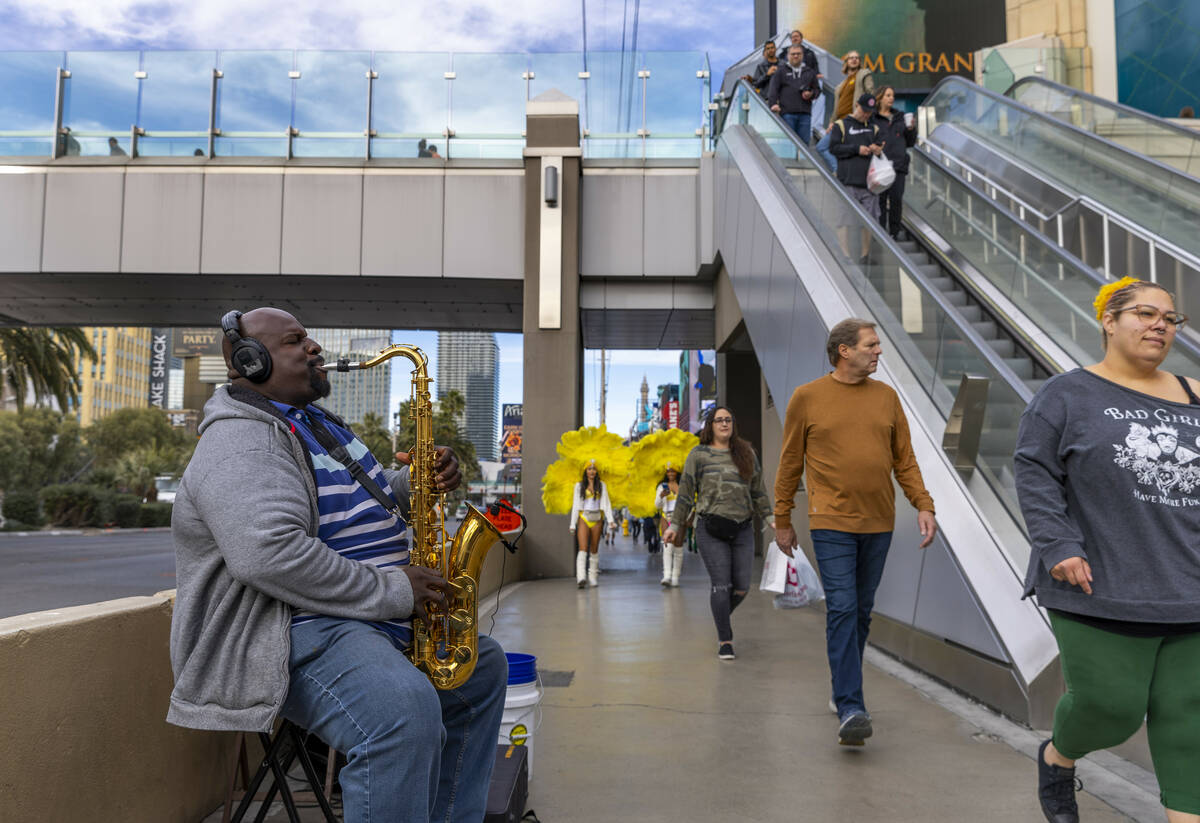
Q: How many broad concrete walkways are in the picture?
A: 1